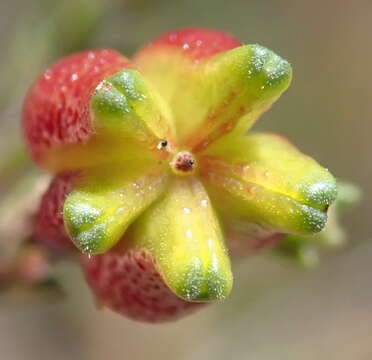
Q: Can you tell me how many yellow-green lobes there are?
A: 5